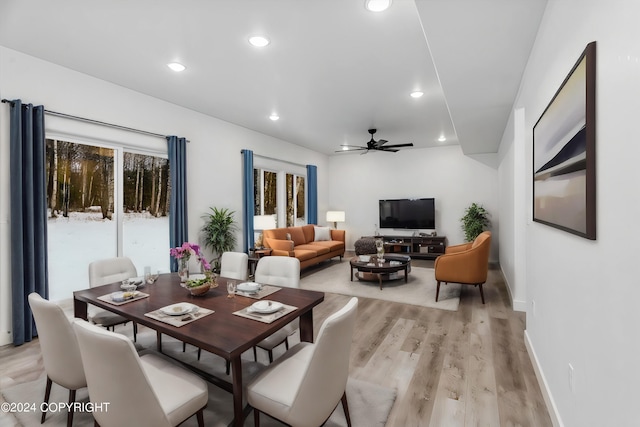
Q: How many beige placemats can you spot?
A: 4